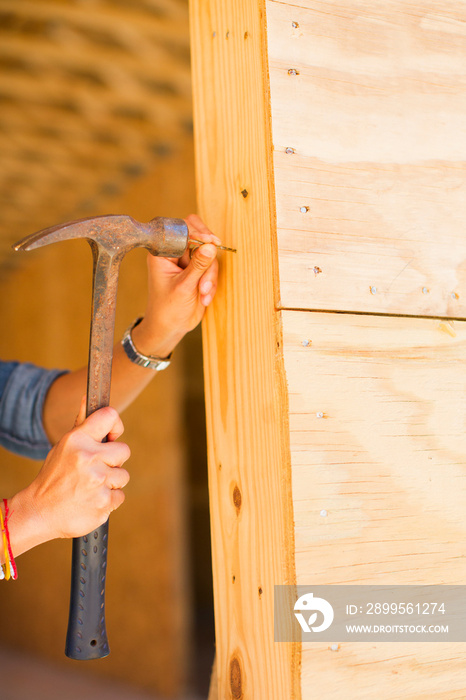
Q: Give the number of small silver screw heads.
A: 12